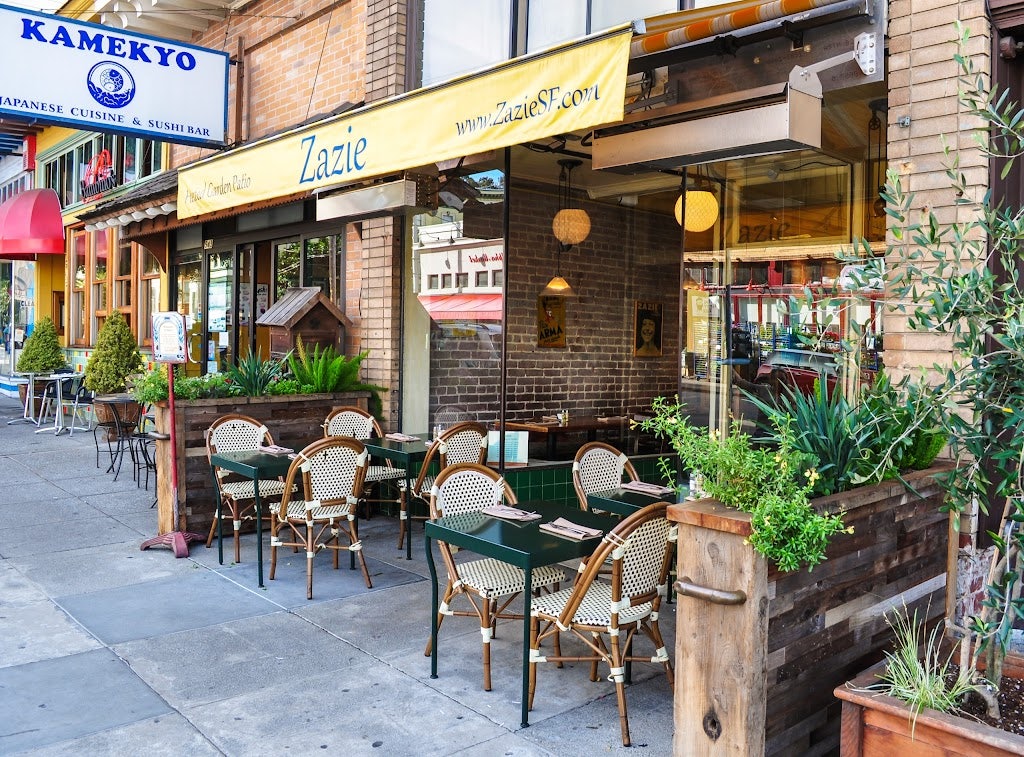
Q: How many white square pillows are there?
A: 0